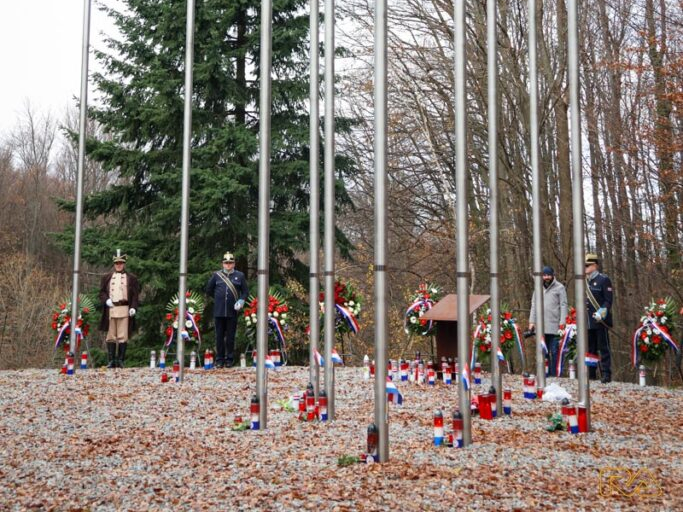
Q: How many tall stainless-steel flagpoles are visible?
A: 10